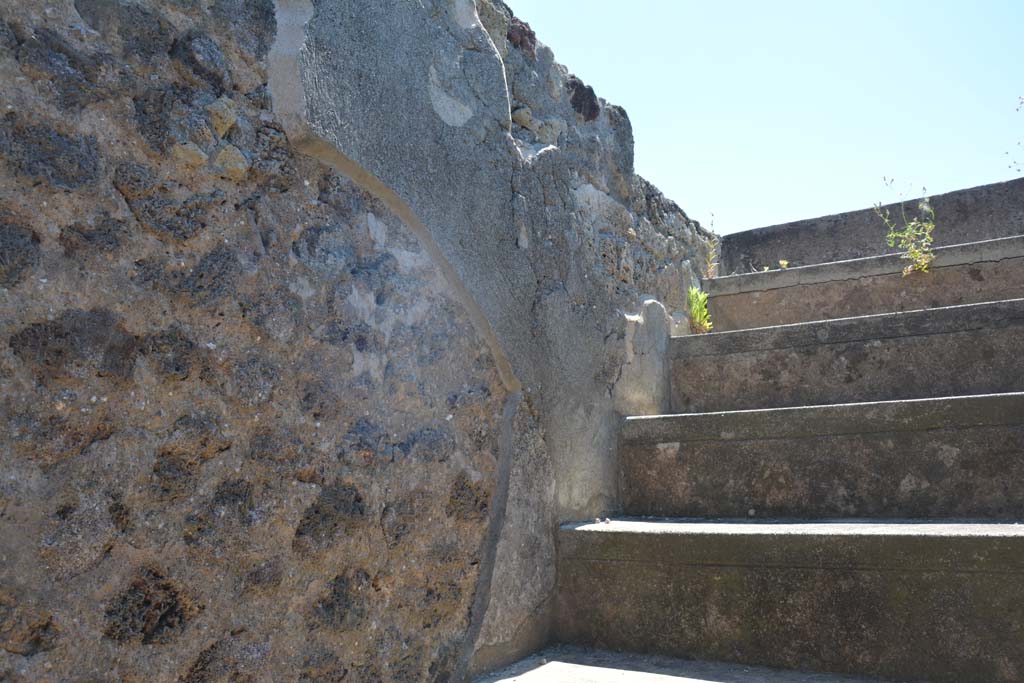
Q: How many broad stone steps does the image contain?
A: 5